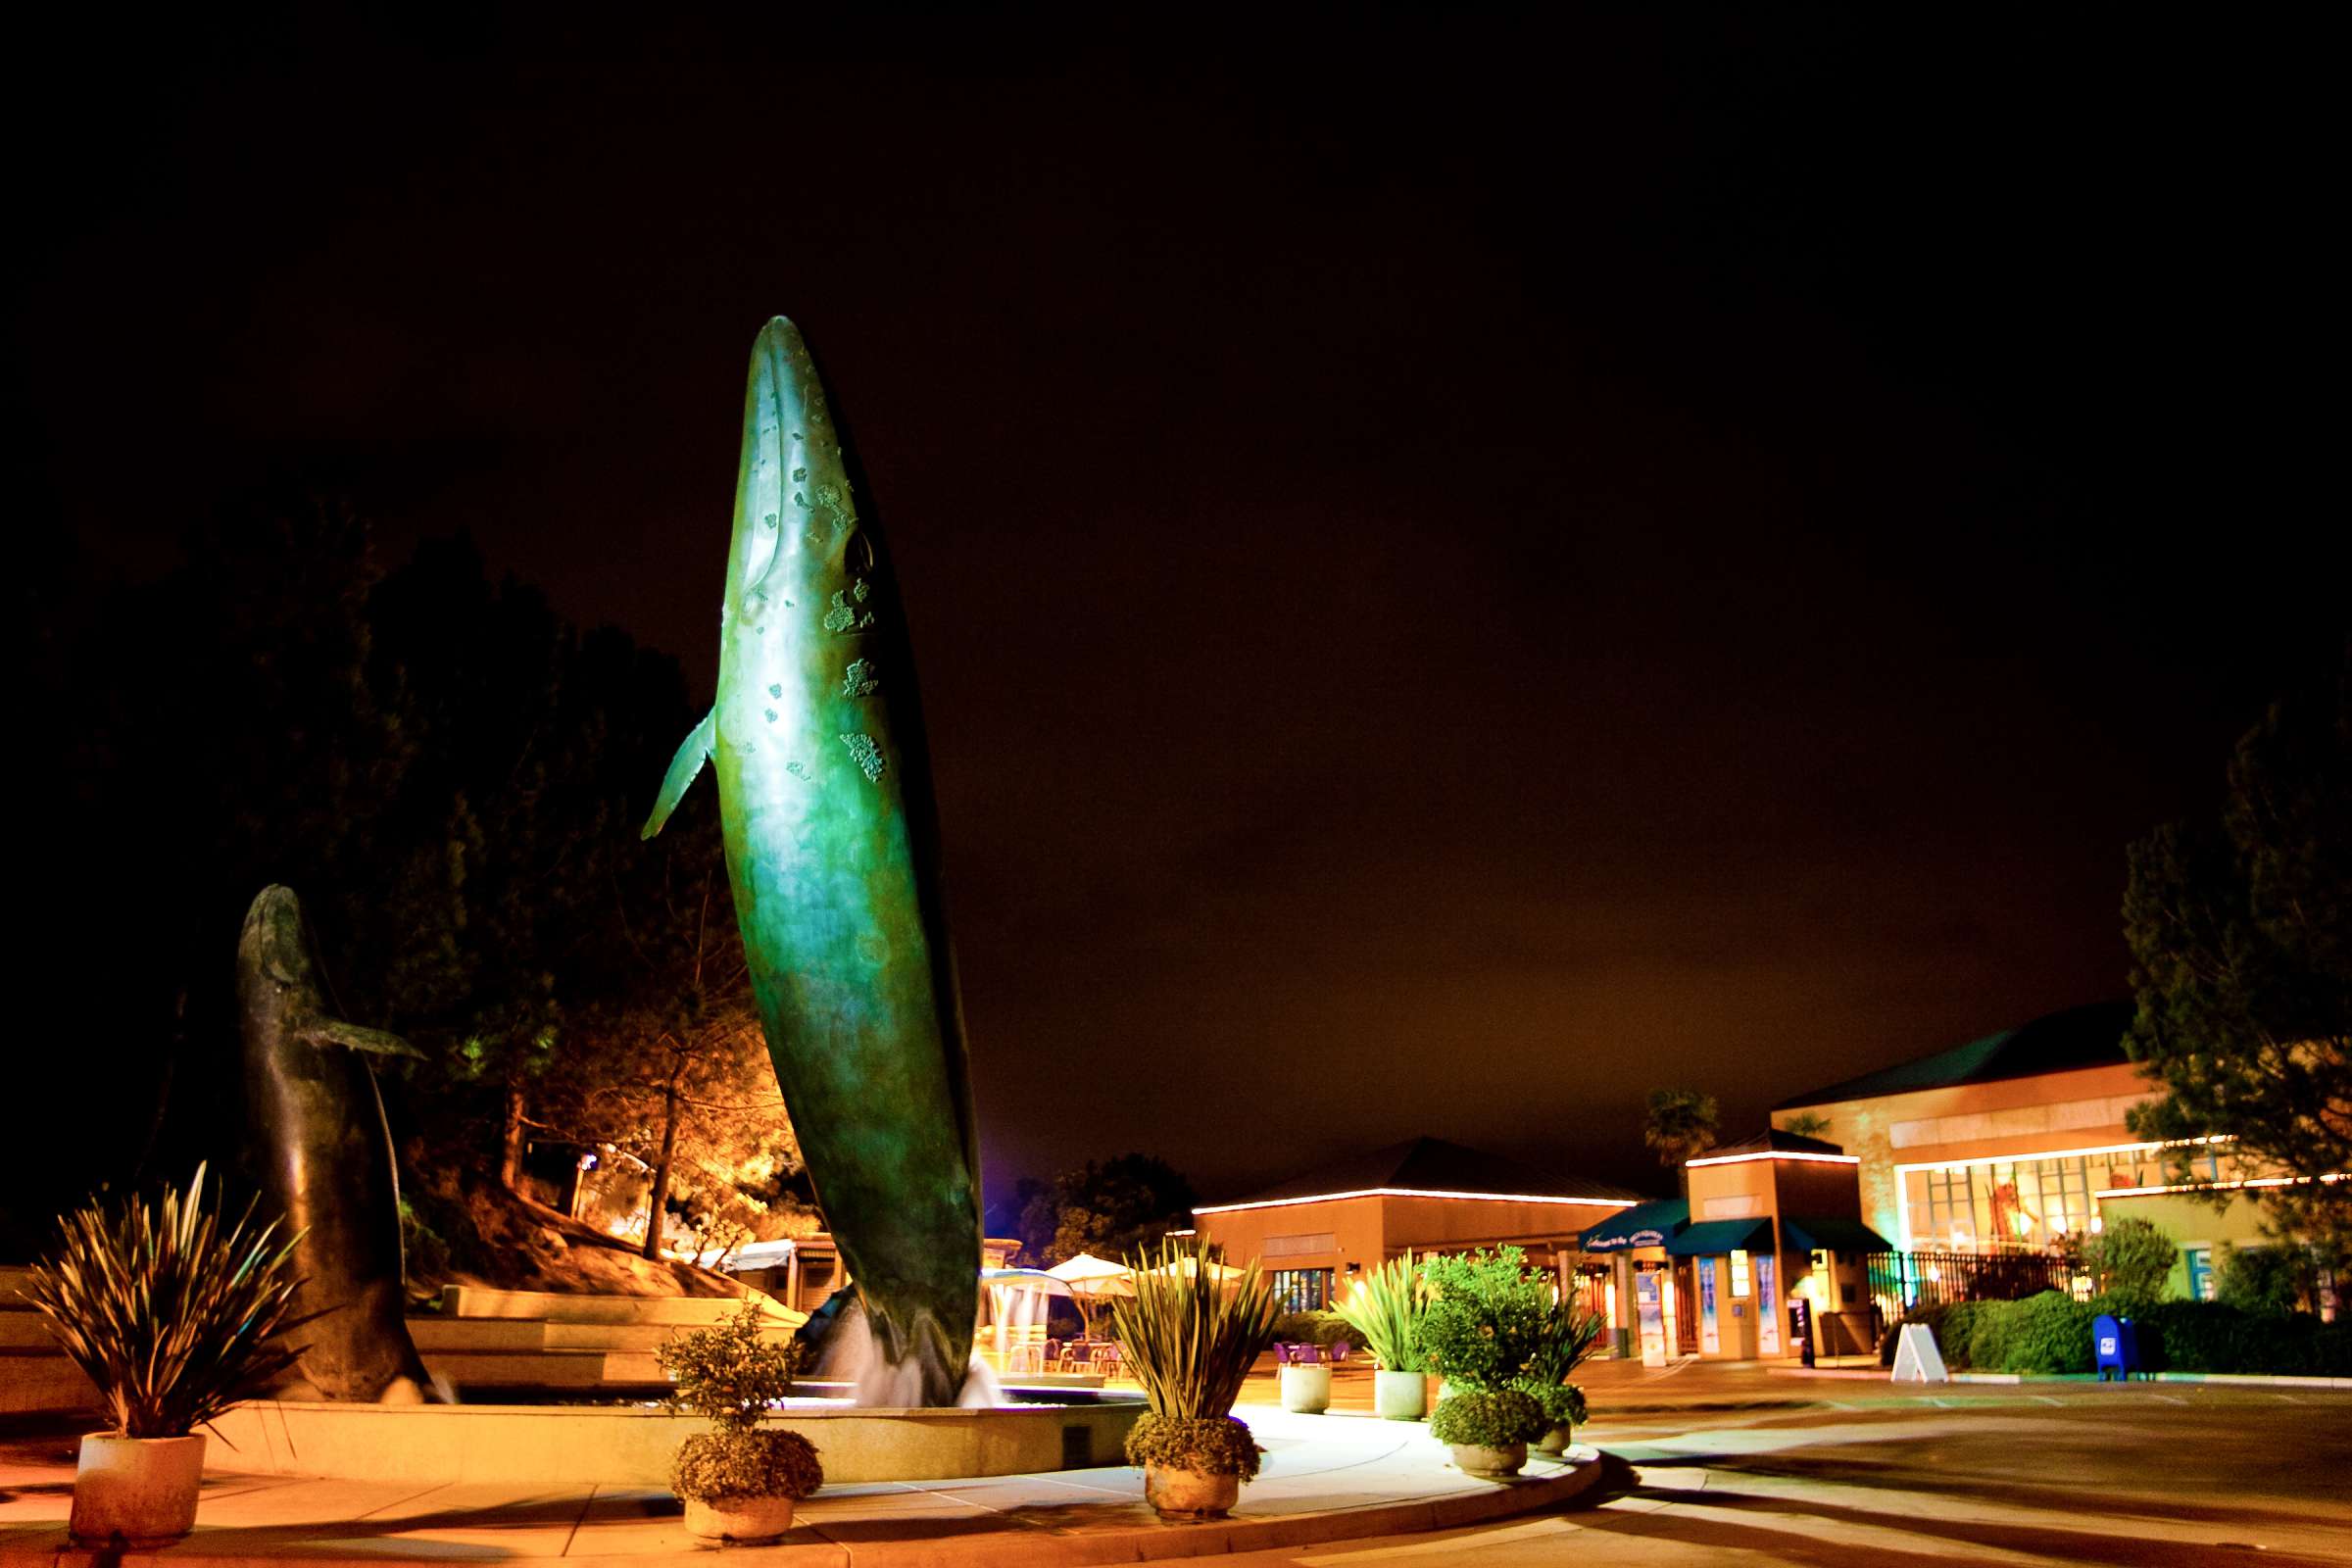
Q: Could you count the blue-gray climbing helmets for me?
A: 0